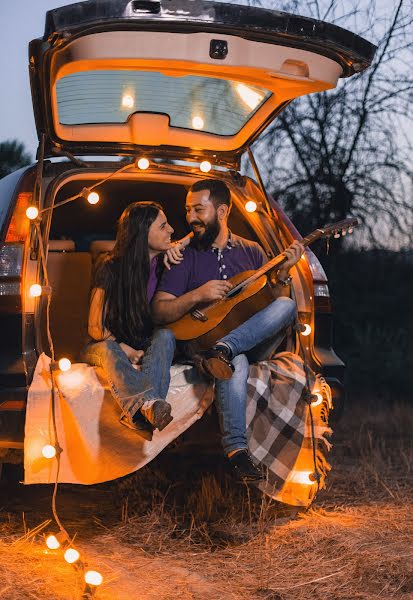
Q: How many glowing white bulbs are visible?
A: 14